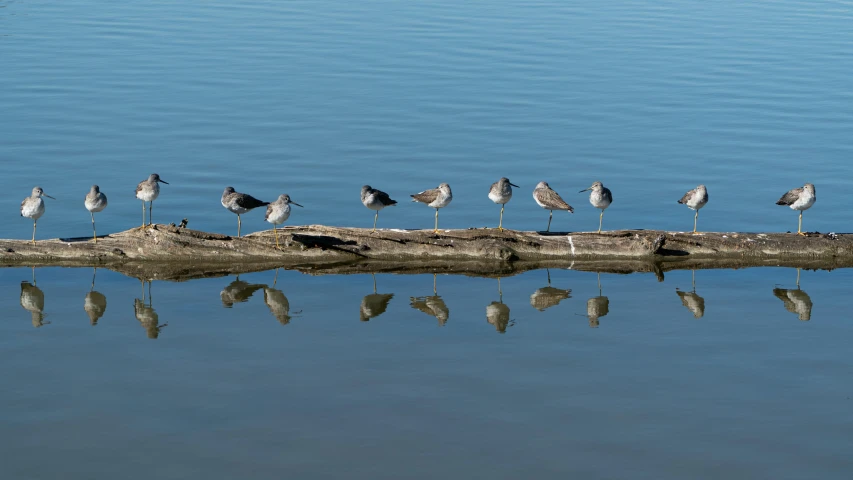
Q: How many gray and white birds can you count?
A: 12